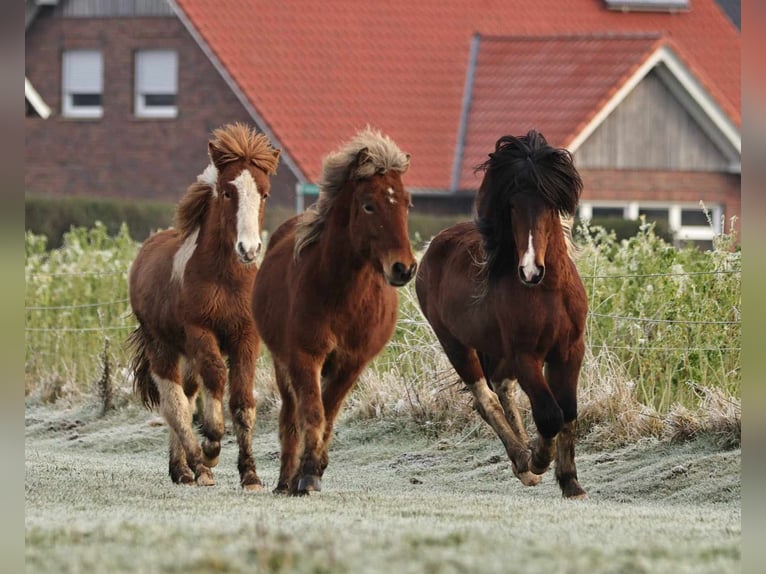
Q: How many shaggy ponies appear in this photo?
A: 3